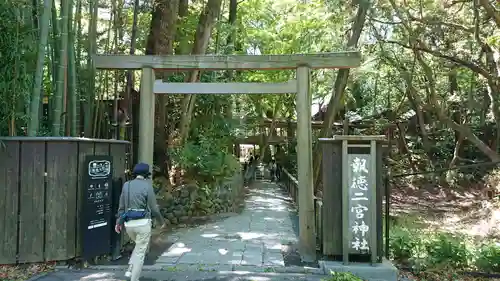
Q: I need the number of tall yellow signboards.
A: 0